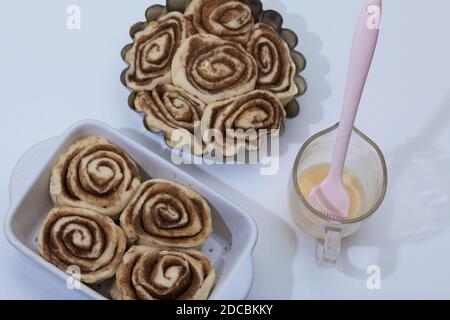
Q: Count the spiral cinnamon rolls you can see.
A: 10